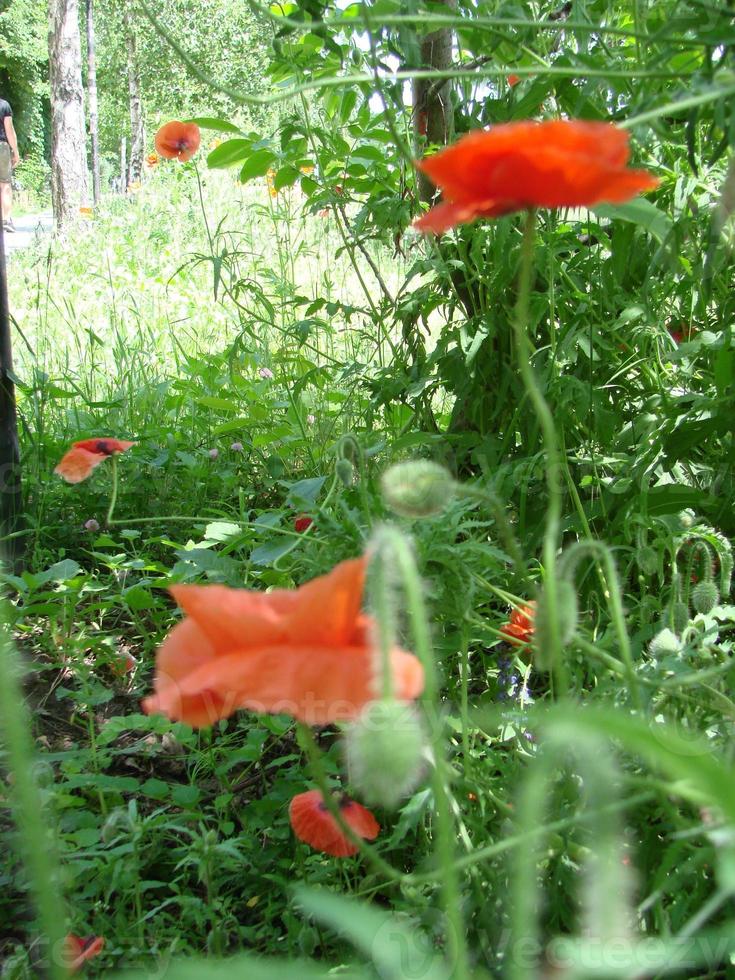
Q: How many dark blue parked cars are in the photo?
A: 0